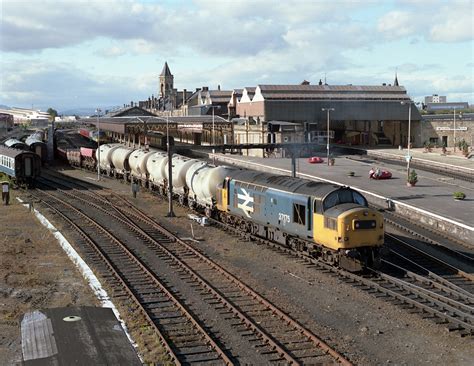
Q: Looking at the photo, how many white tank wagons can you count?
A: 6